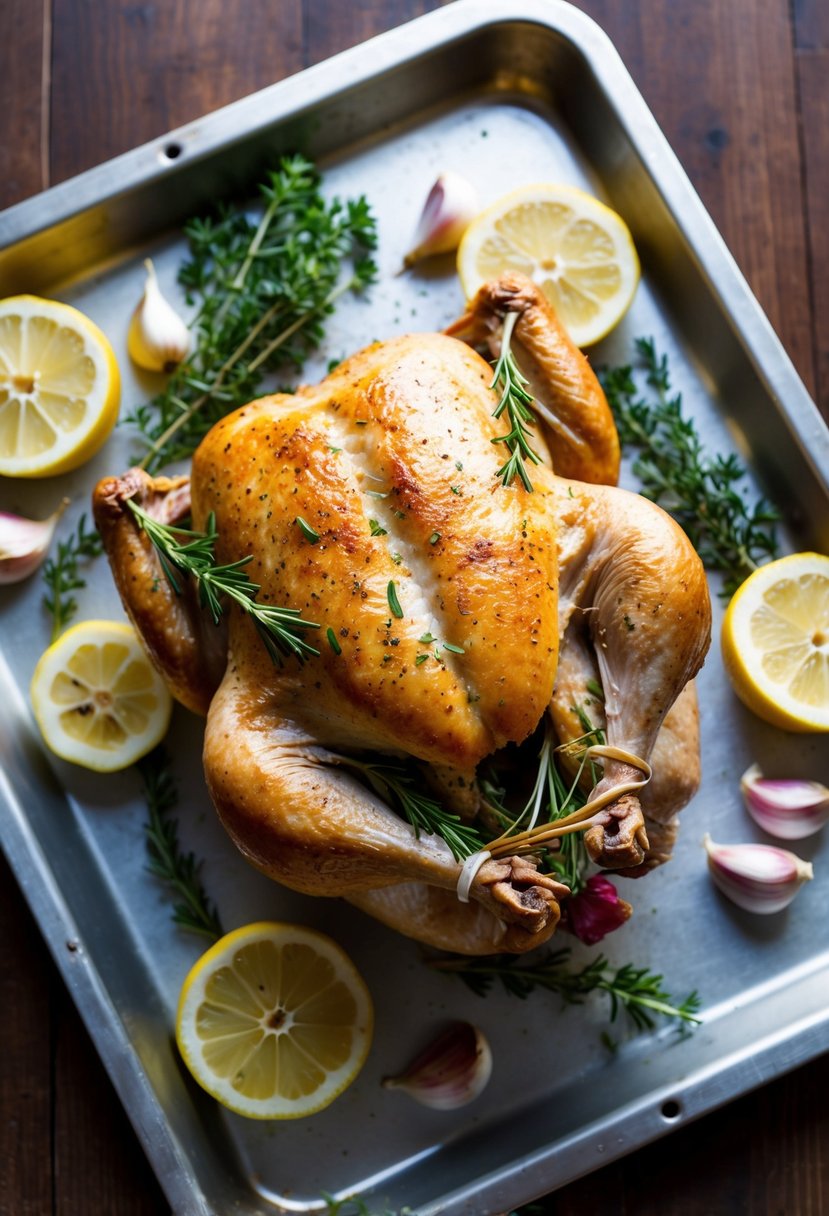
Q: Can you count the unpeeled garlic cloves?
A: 6